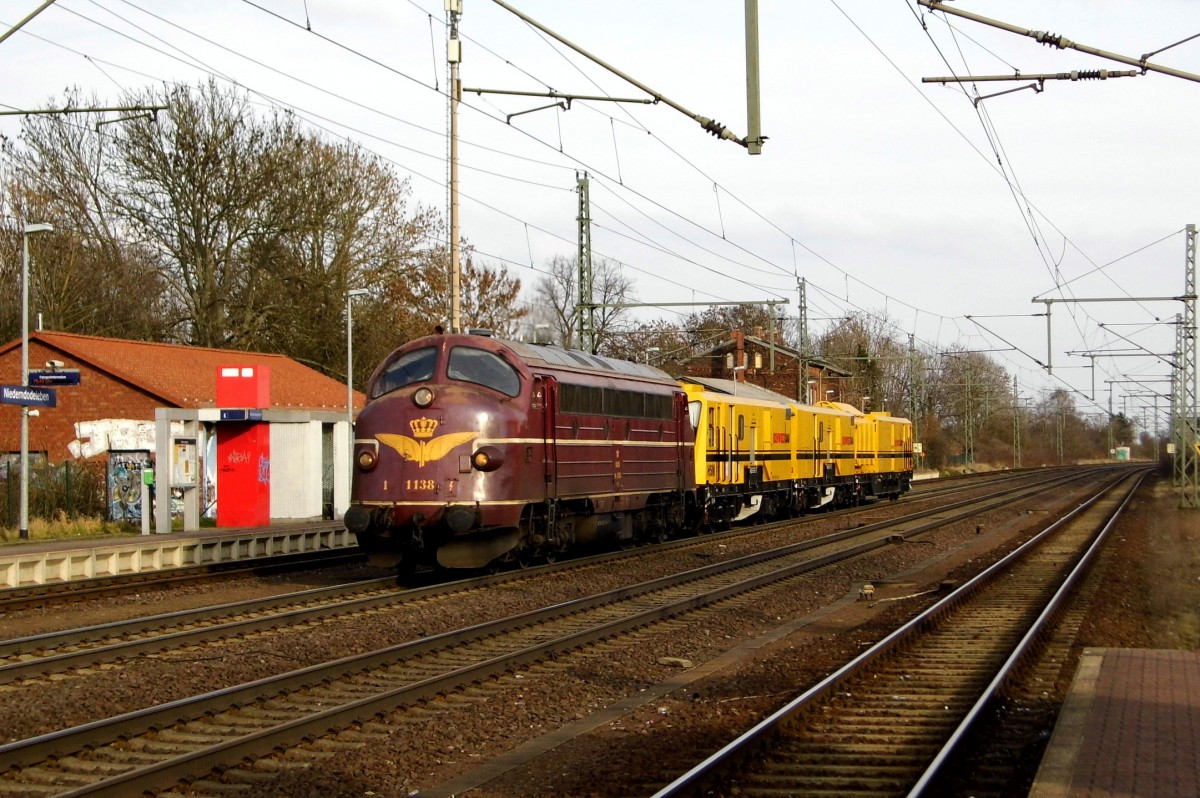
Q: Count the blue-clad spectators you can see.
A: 0